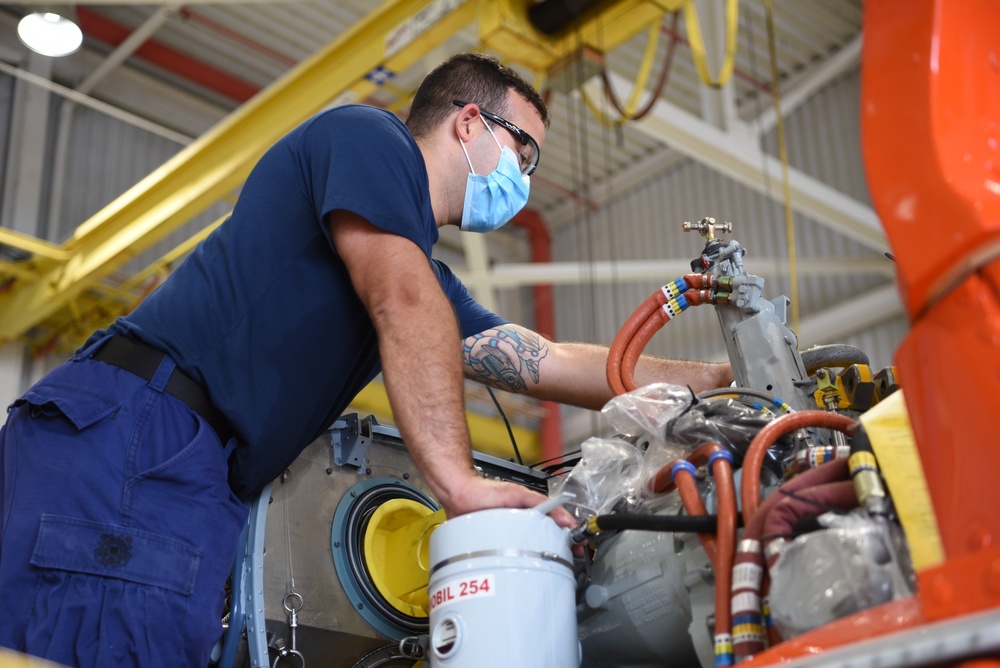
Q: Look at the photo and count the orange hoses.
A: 5